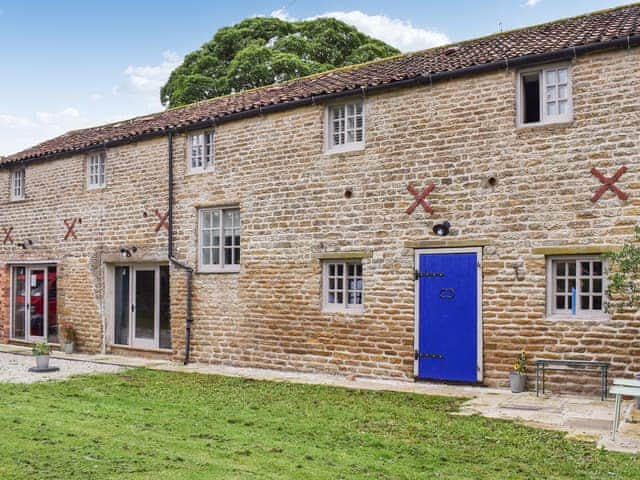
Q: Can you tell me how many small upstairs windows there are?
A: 5